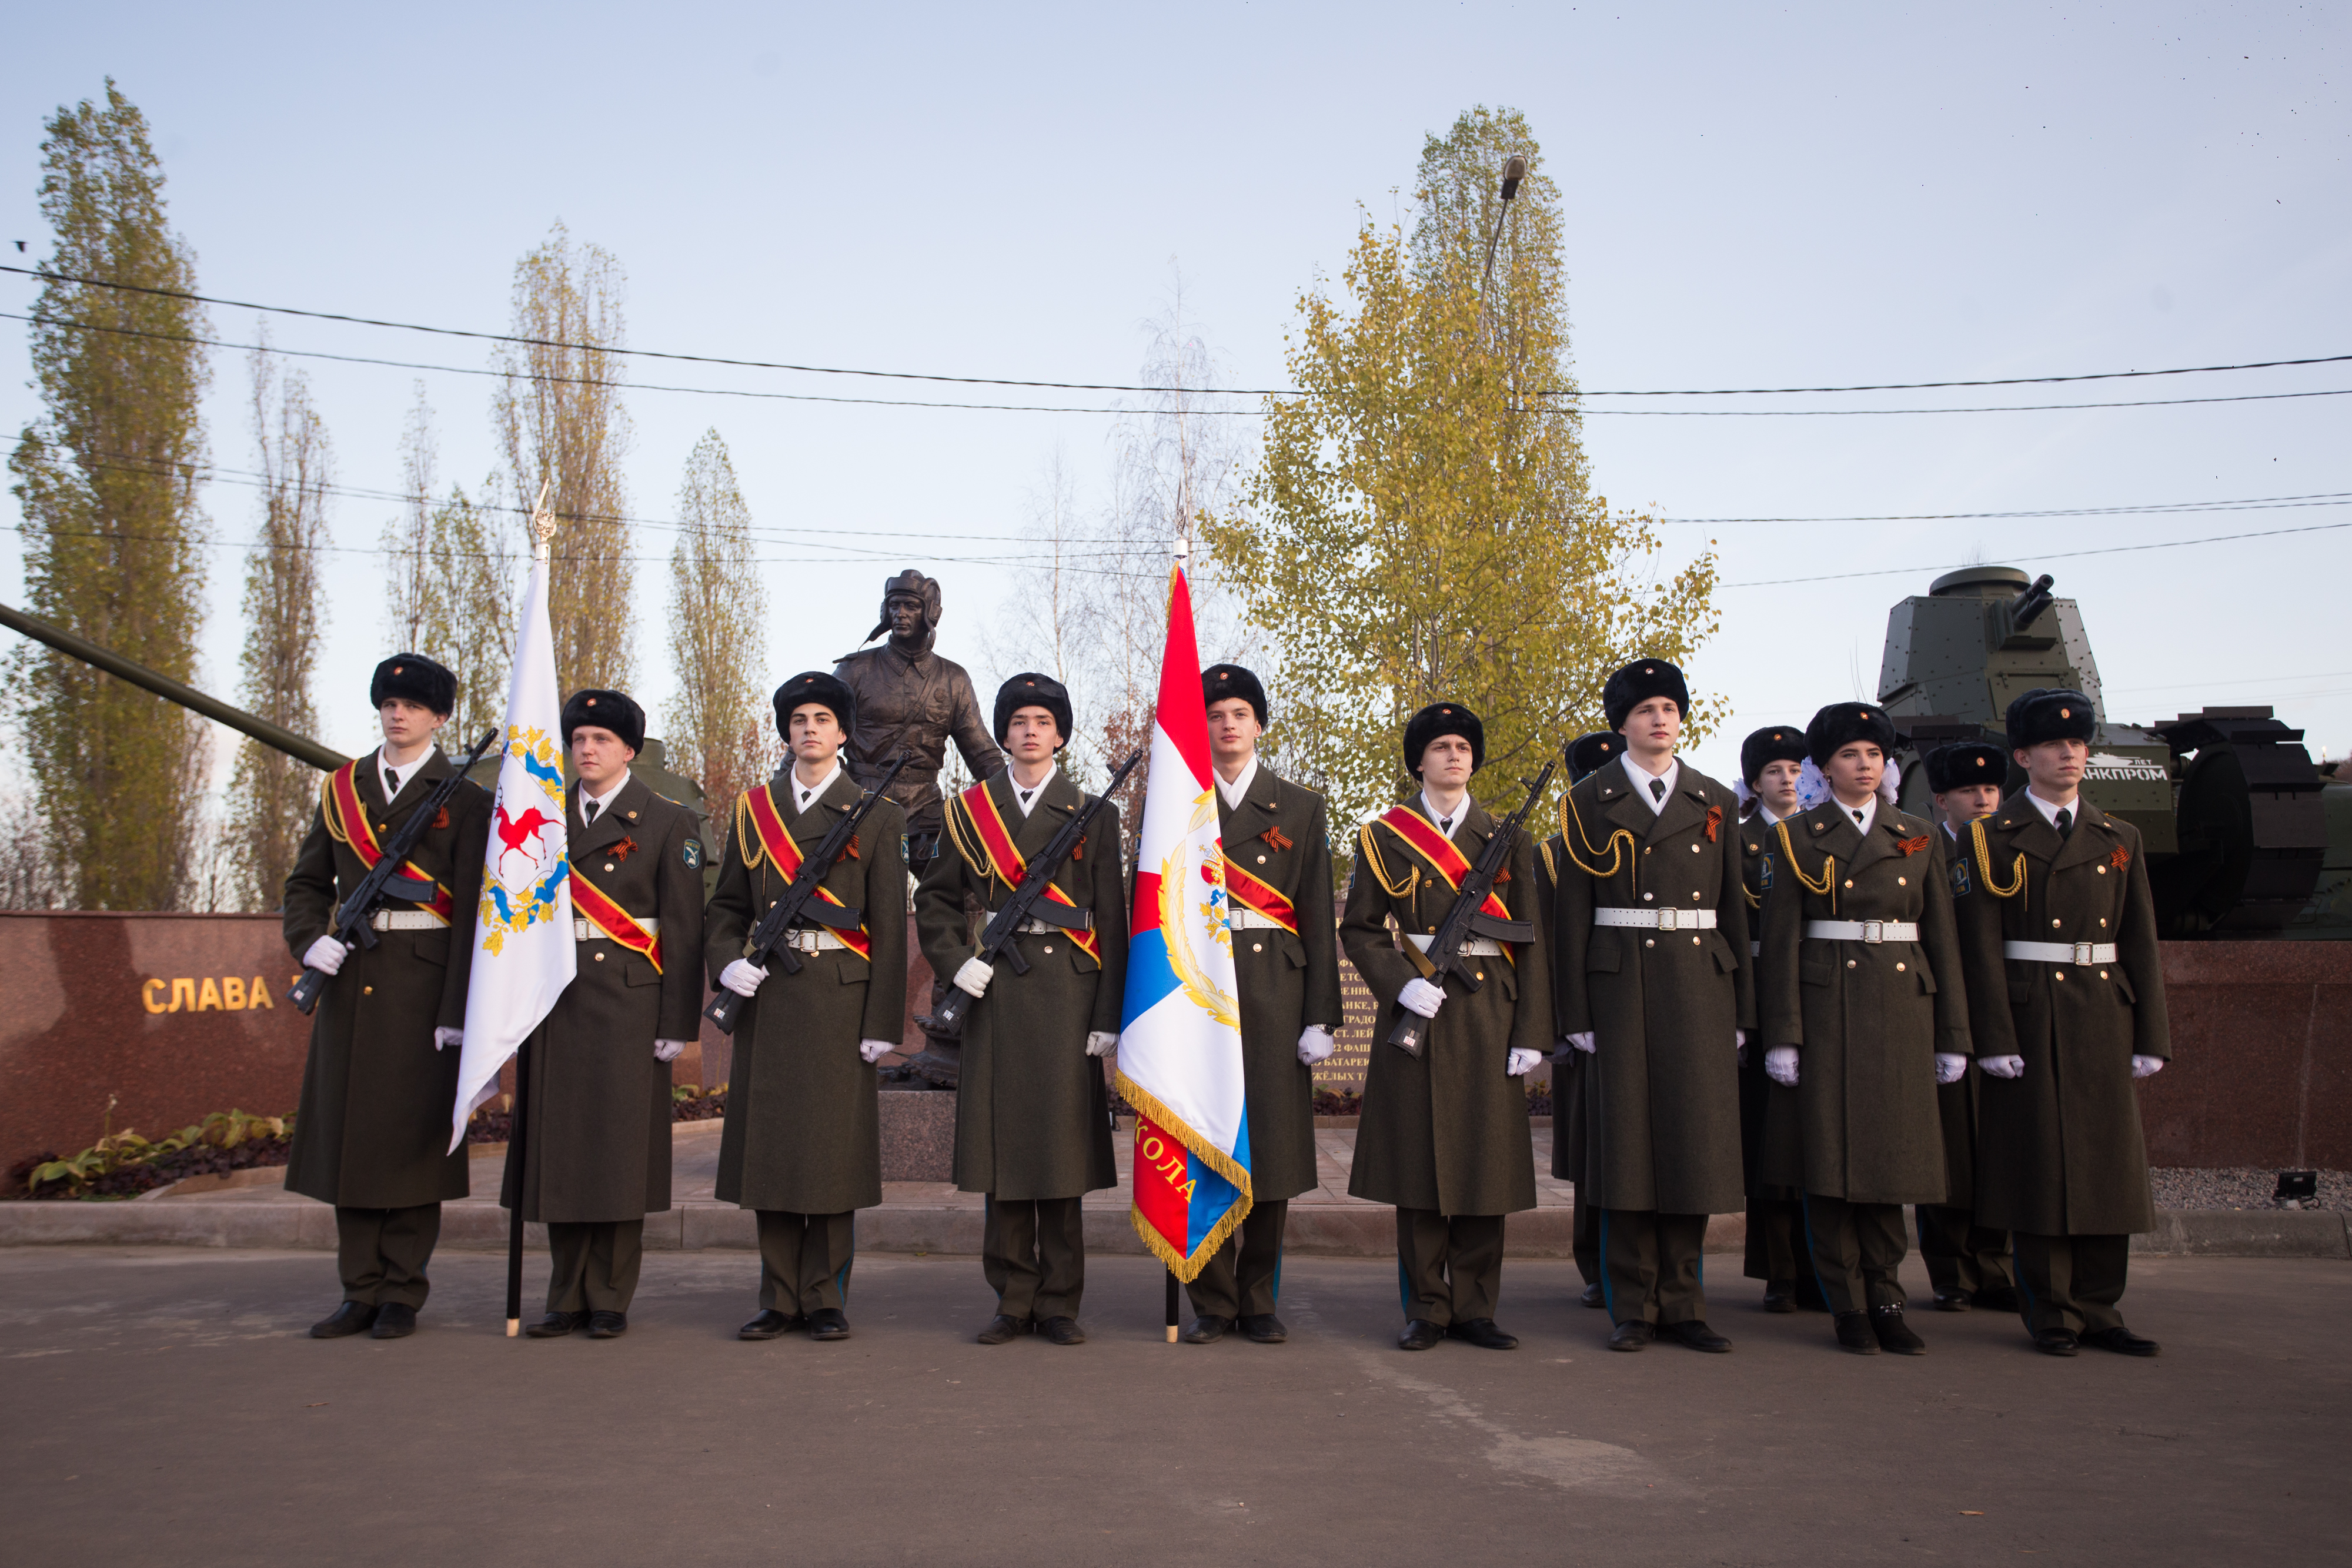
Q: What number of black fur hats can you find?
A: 12